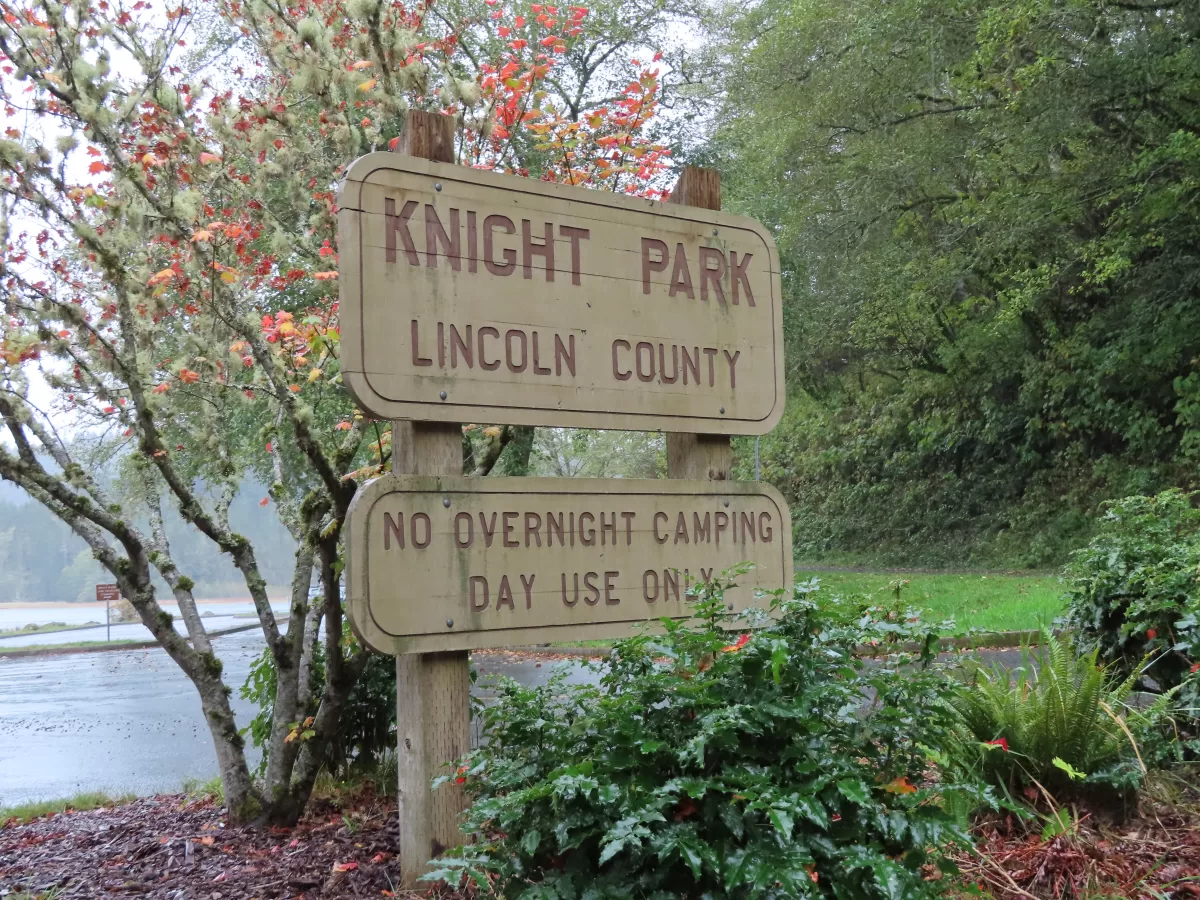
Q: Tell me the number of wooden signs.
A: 2